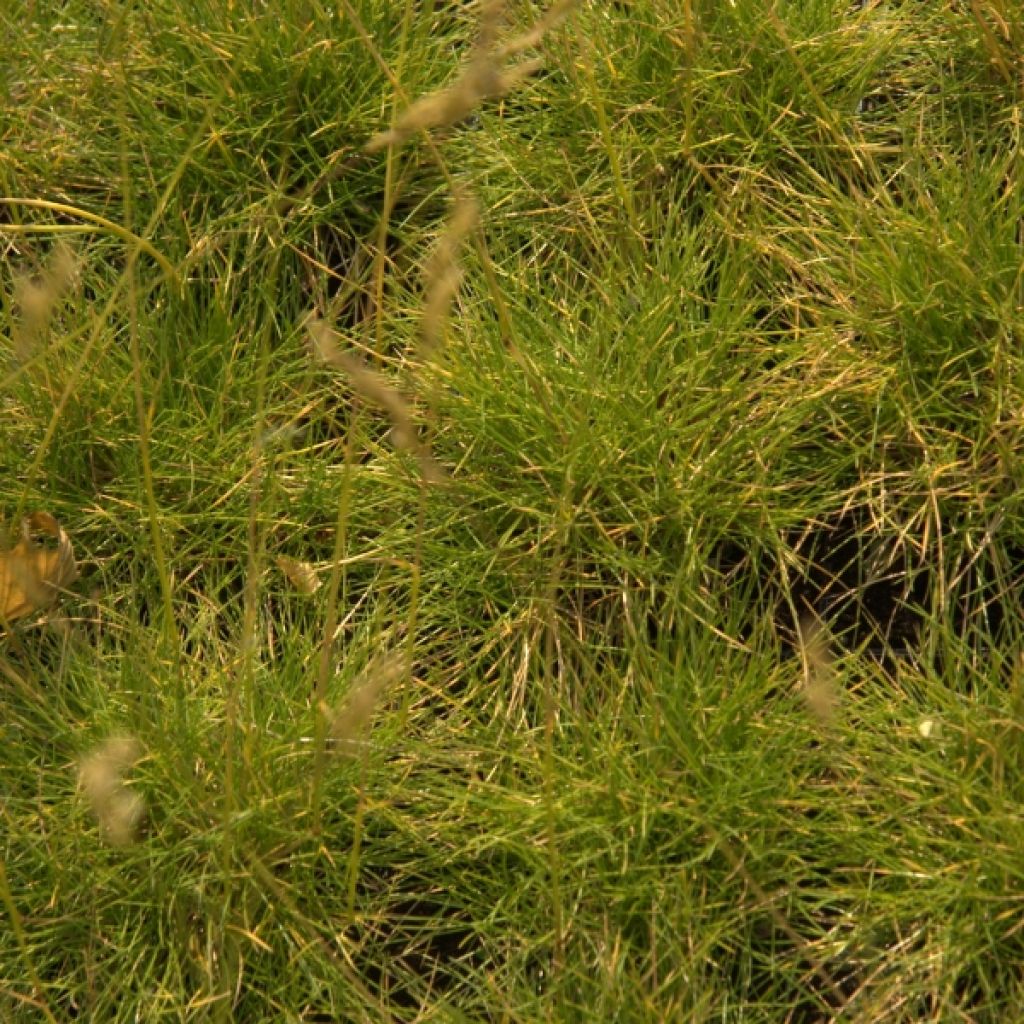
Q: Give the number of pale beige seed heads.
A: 7